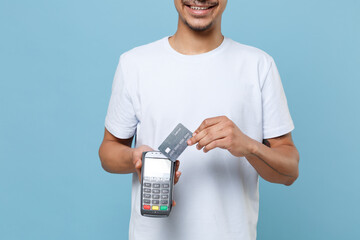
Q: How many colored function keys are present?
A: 3